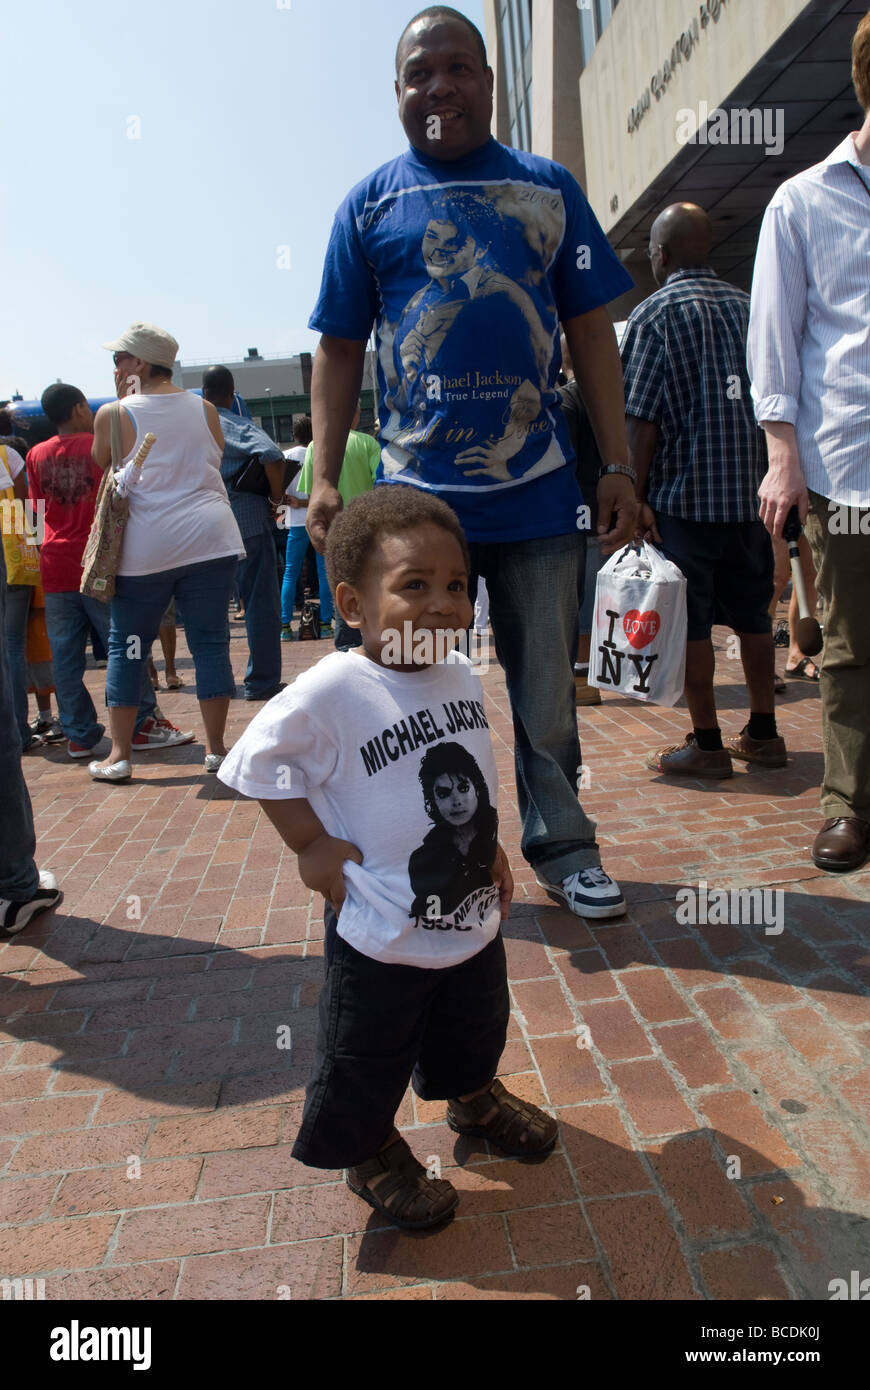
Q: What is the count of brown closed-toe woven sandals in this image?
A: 2